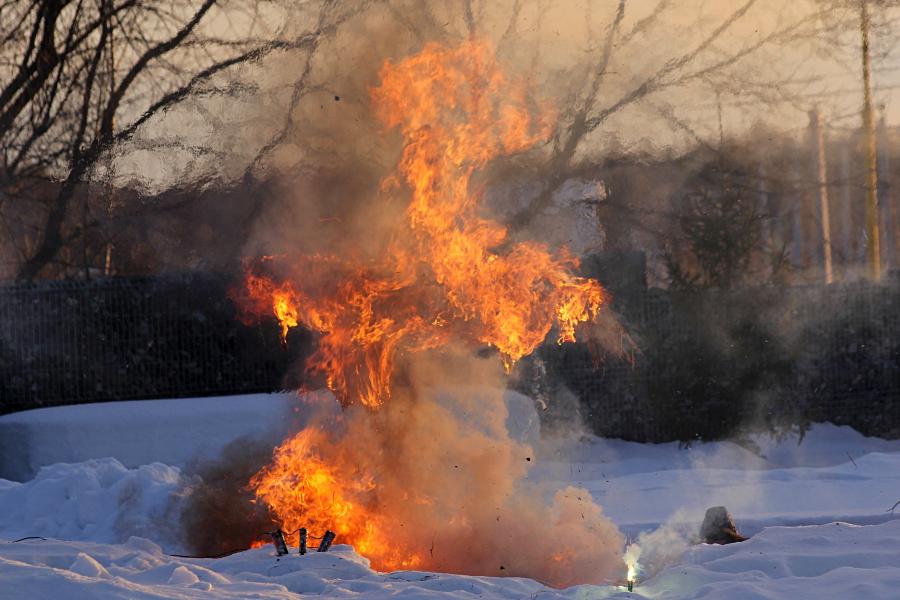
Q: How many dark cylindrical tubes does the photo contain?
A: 3